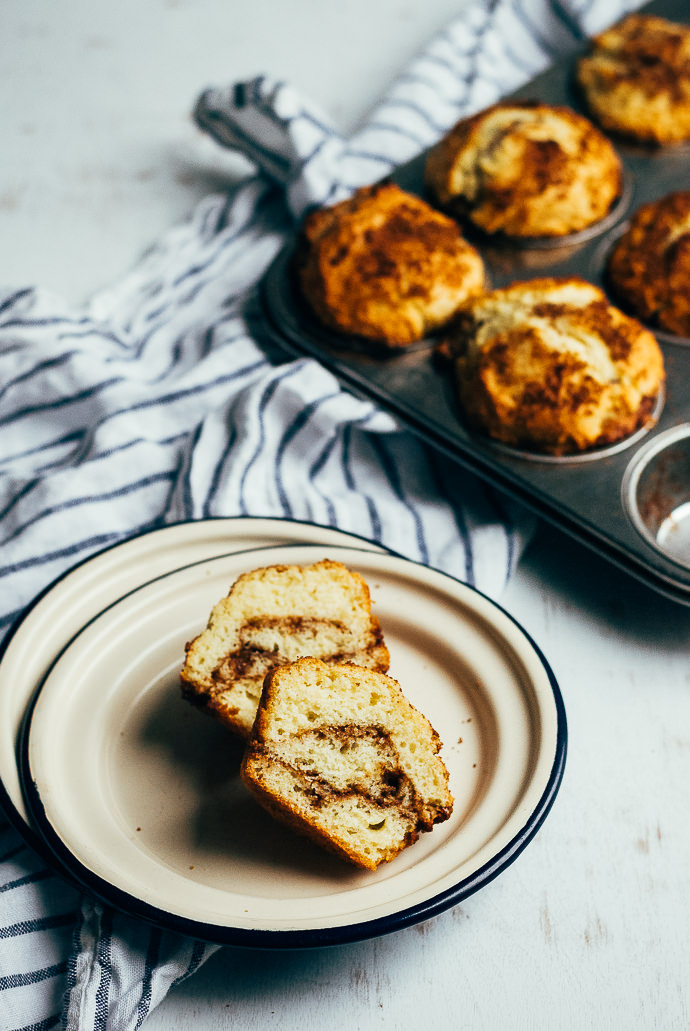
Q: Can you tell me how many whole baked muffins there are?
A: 5